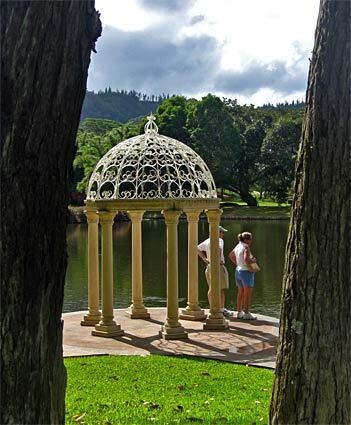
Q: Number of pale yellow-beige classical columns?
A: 6